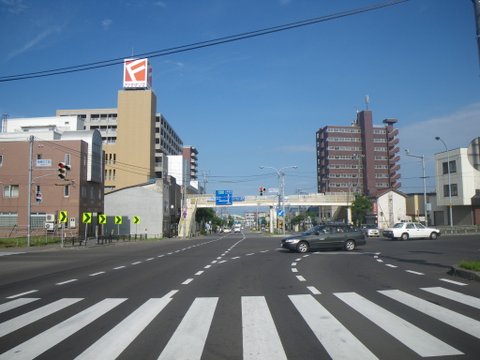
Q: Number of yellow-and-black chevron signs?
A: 5